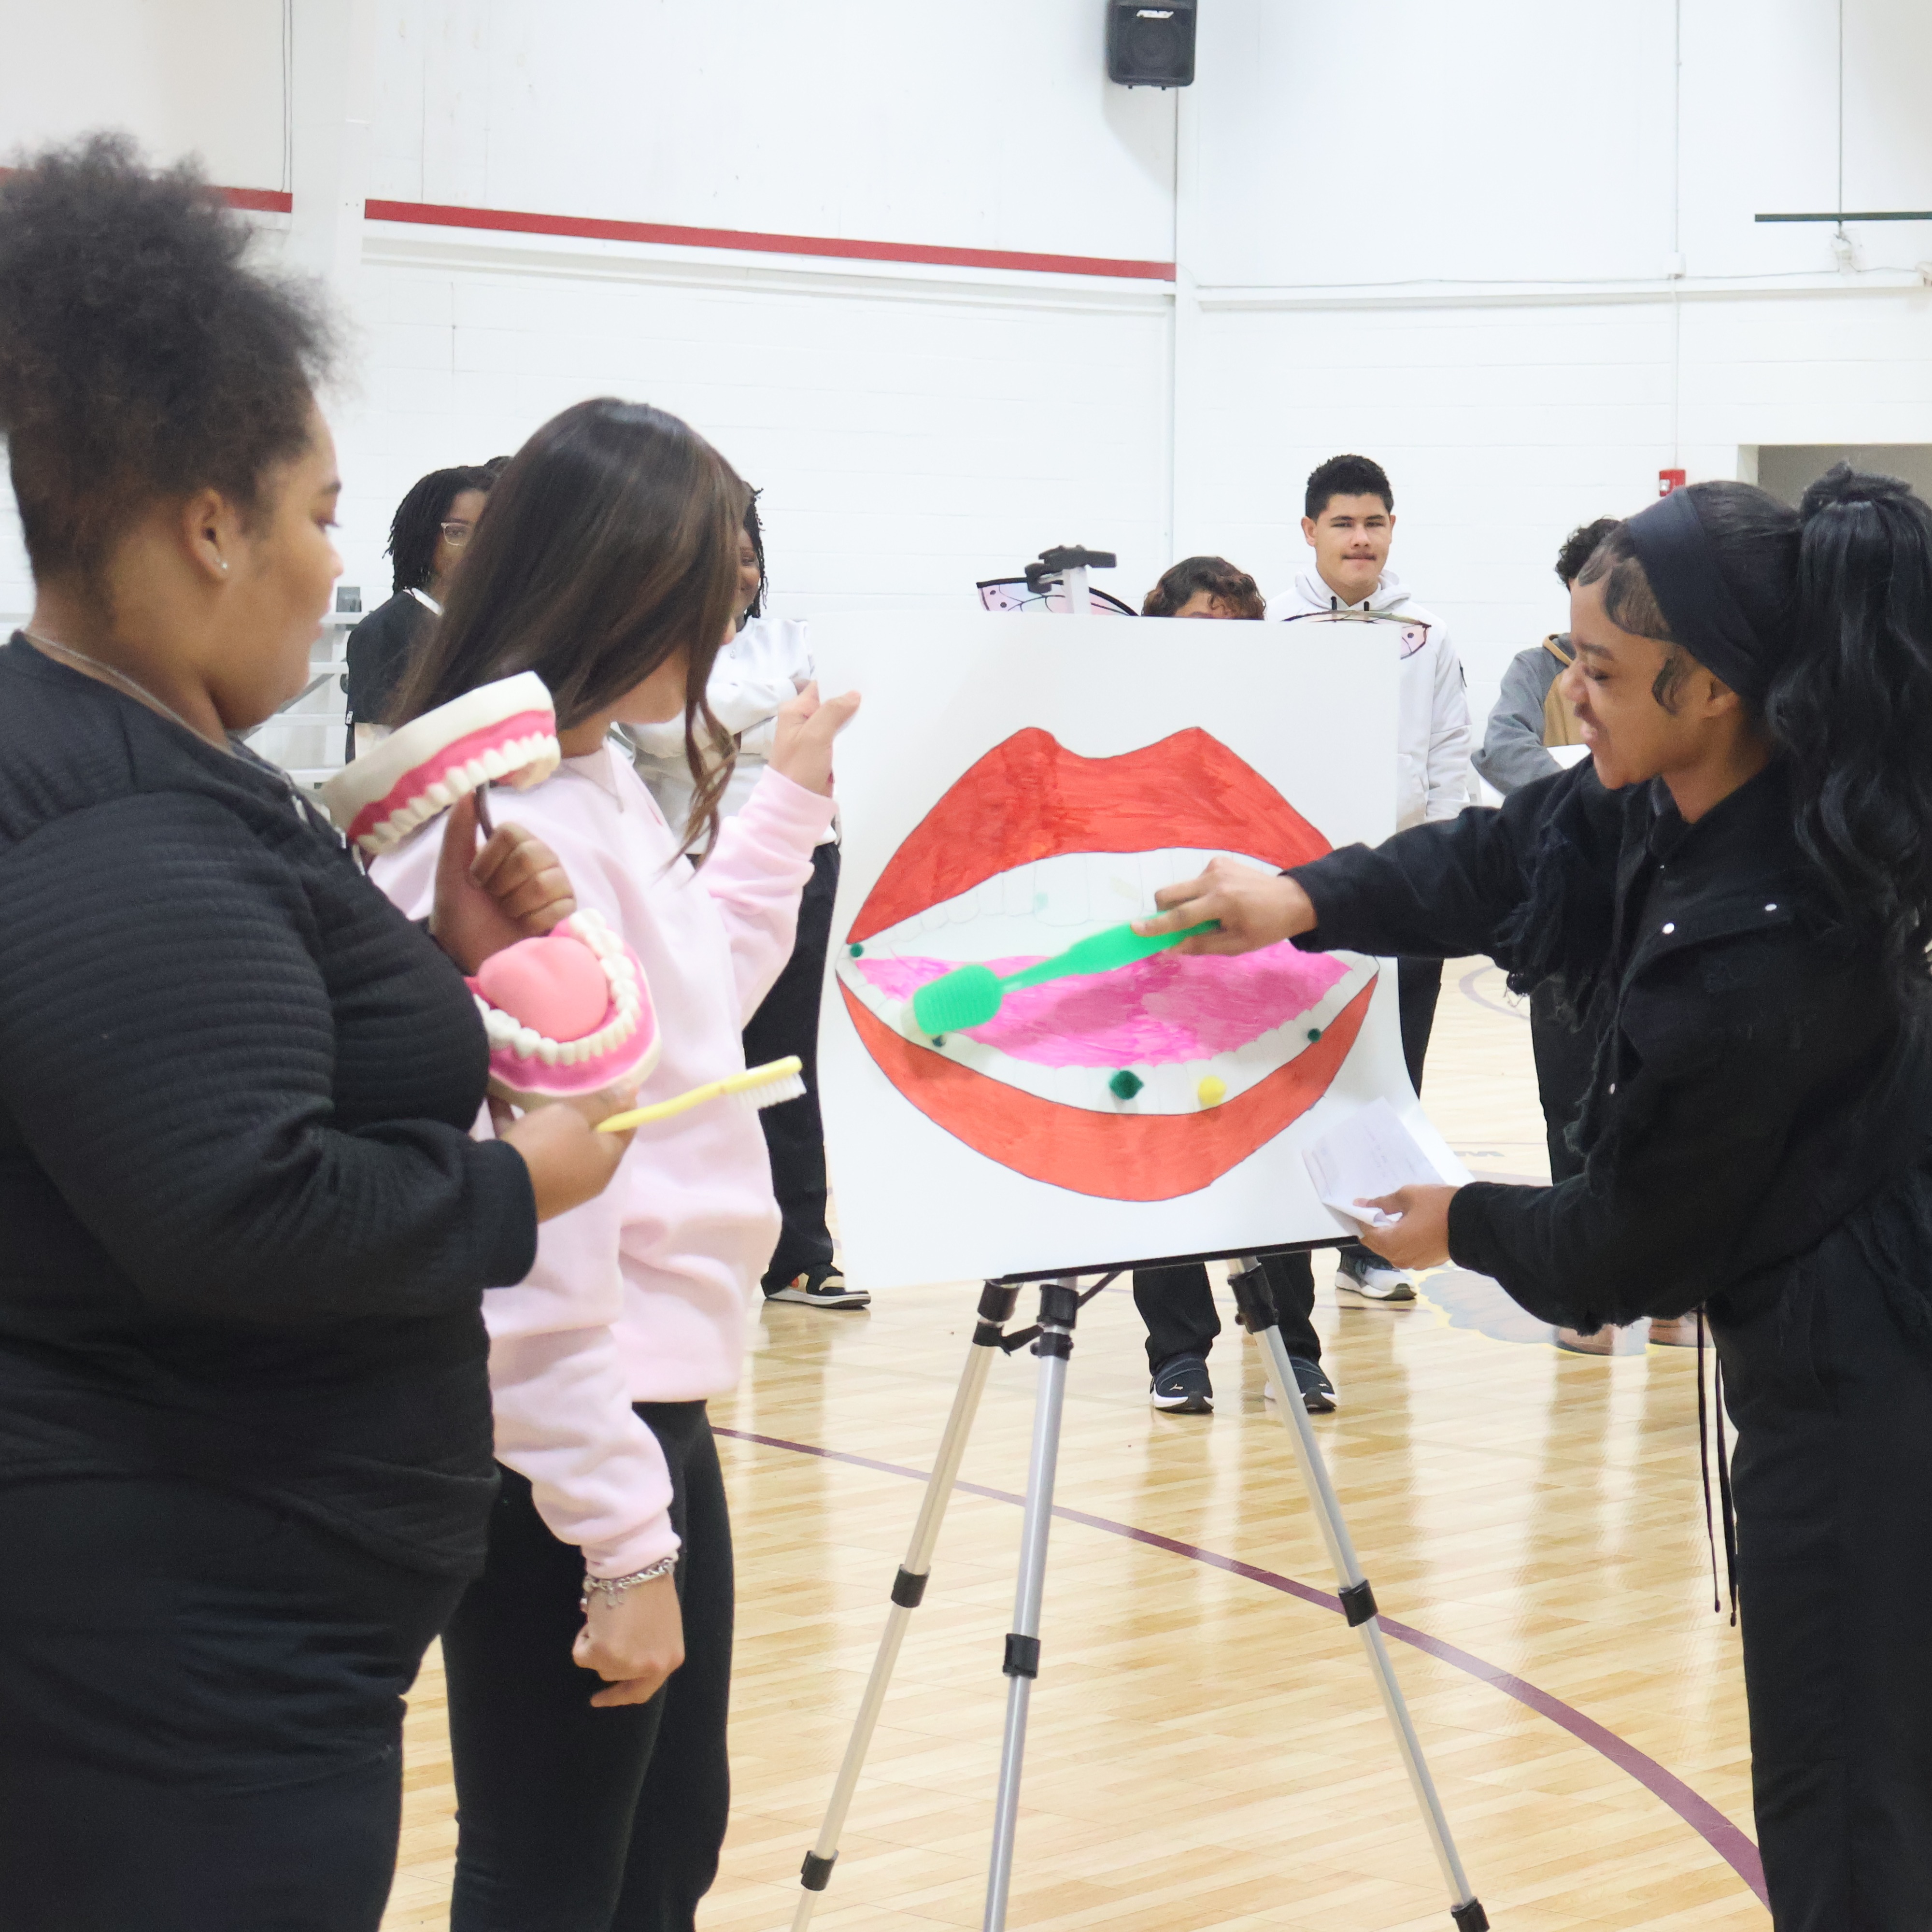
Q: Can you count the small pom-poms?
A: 5